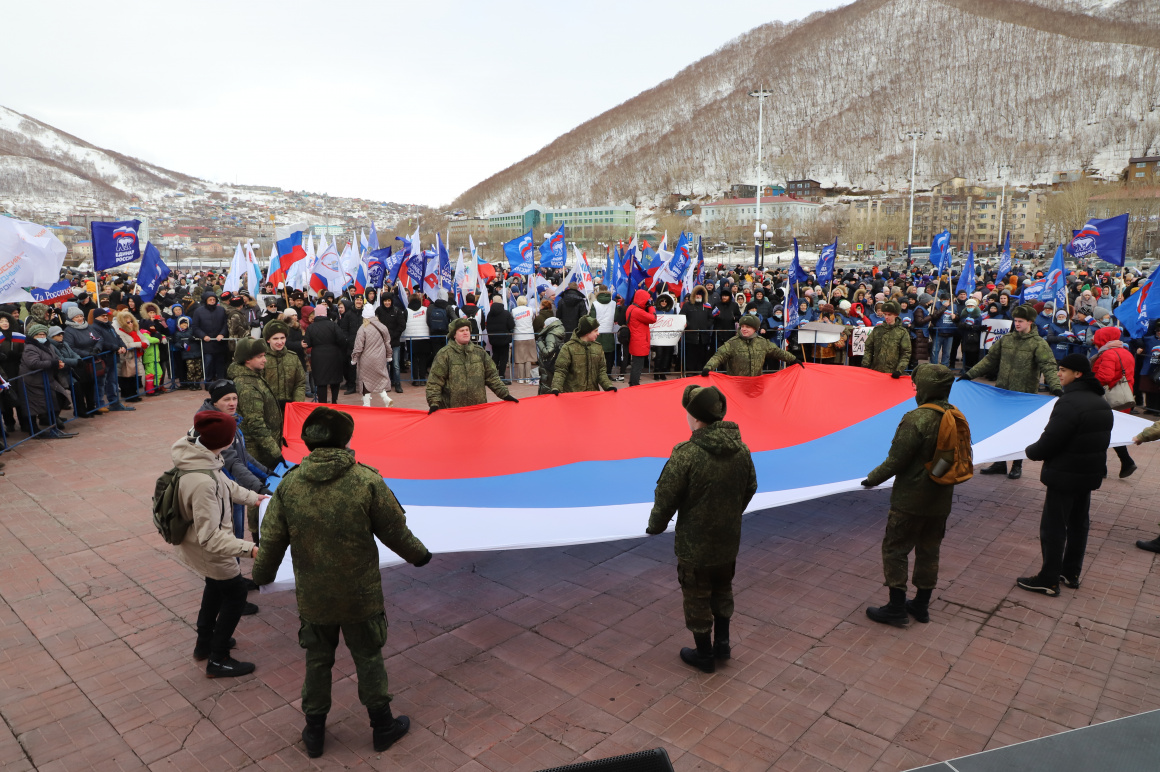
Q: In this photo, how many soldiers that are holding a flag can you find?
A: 10